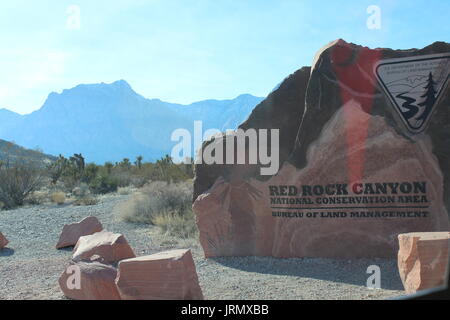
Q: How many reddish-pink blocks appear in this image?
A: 6